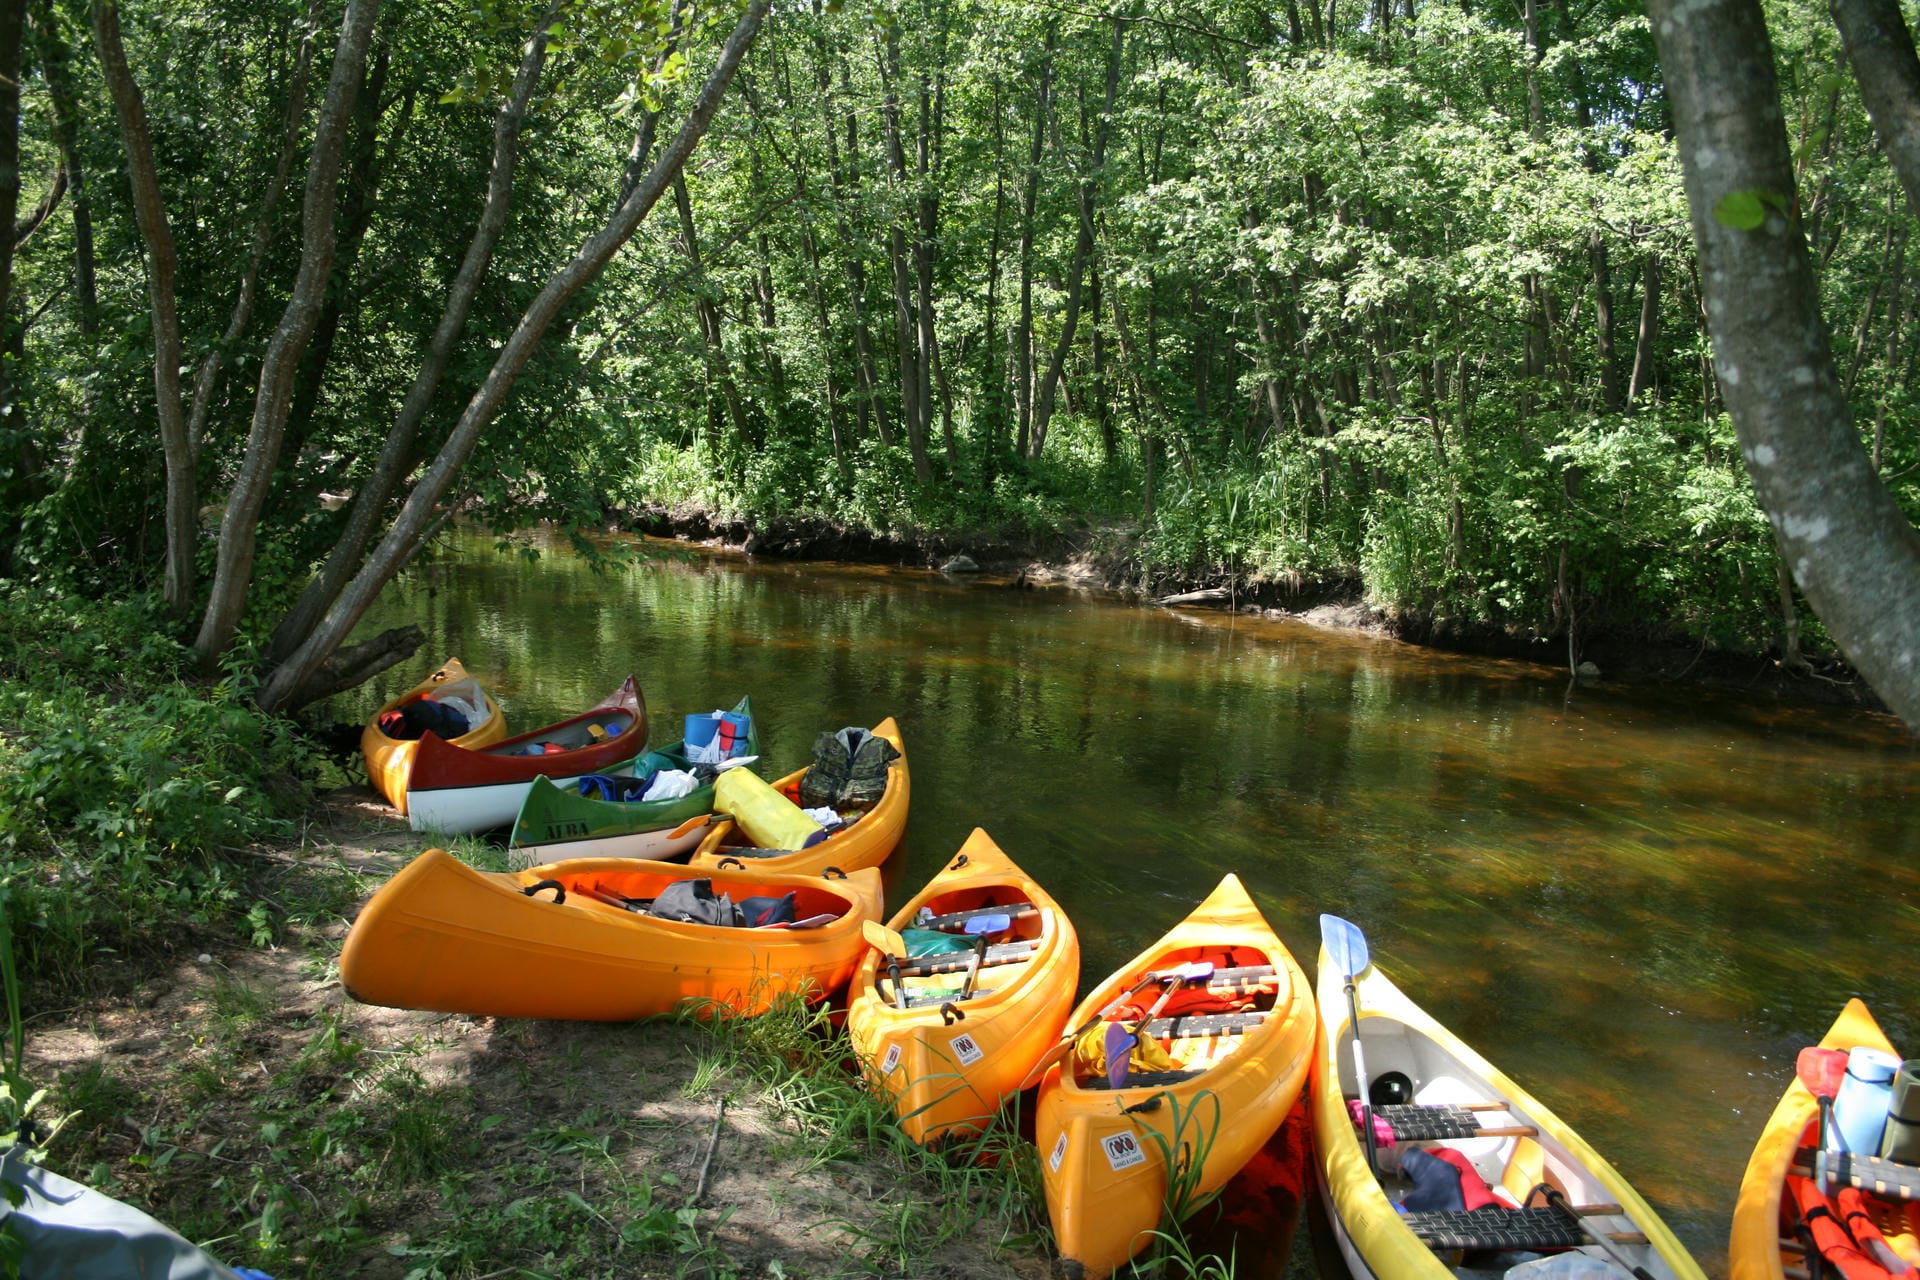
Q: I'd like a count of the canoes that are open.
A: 9